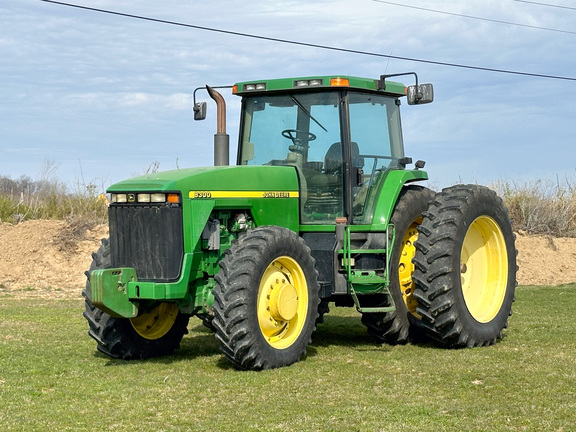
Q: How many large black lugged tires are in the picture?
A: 4